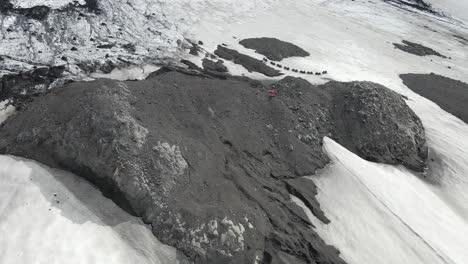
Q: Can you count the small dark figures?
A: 9